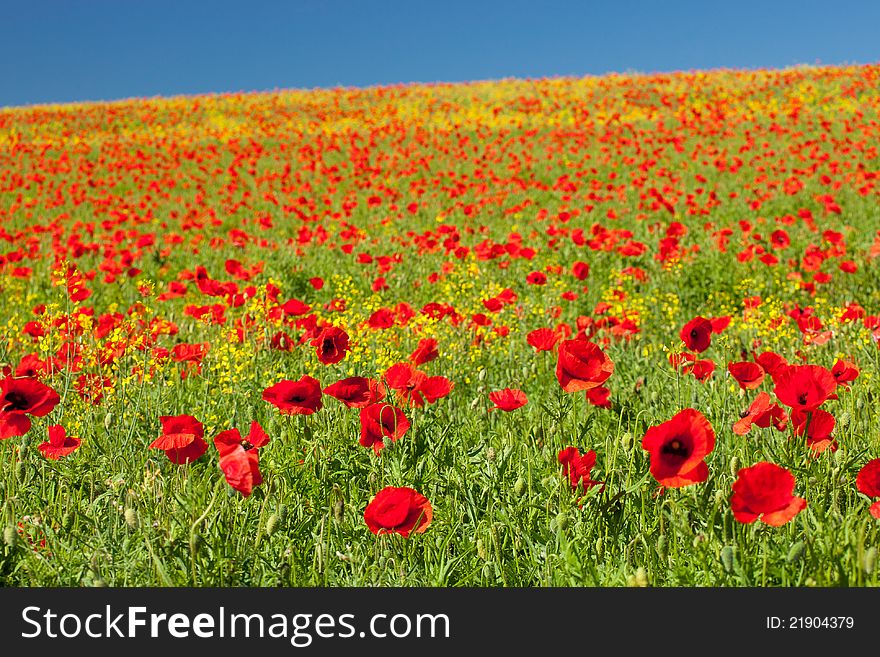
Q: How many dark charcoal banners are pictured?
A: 1